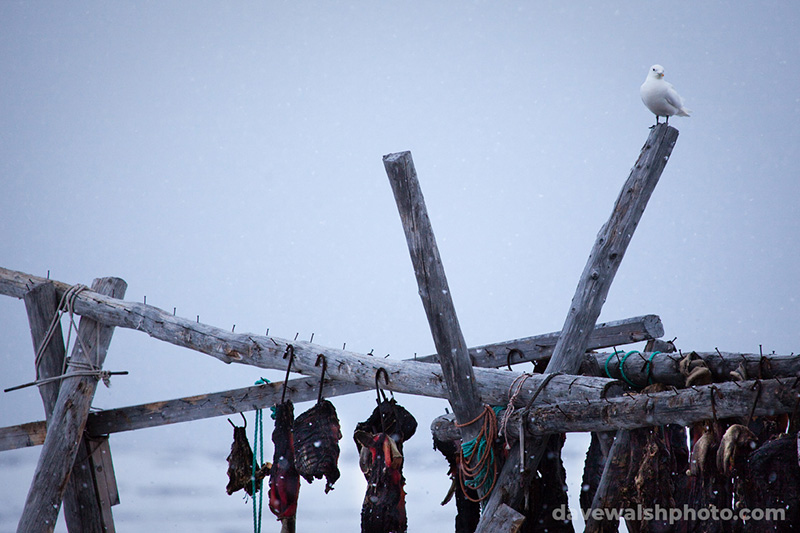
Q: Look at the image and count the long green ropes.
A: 2